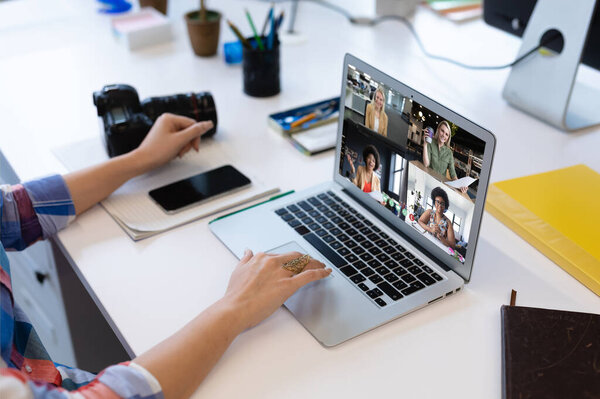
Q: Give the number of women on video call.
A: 4